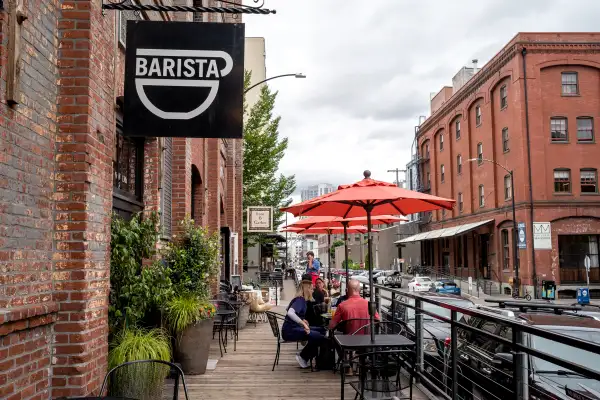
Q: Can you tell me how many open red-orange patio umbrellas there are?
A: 3